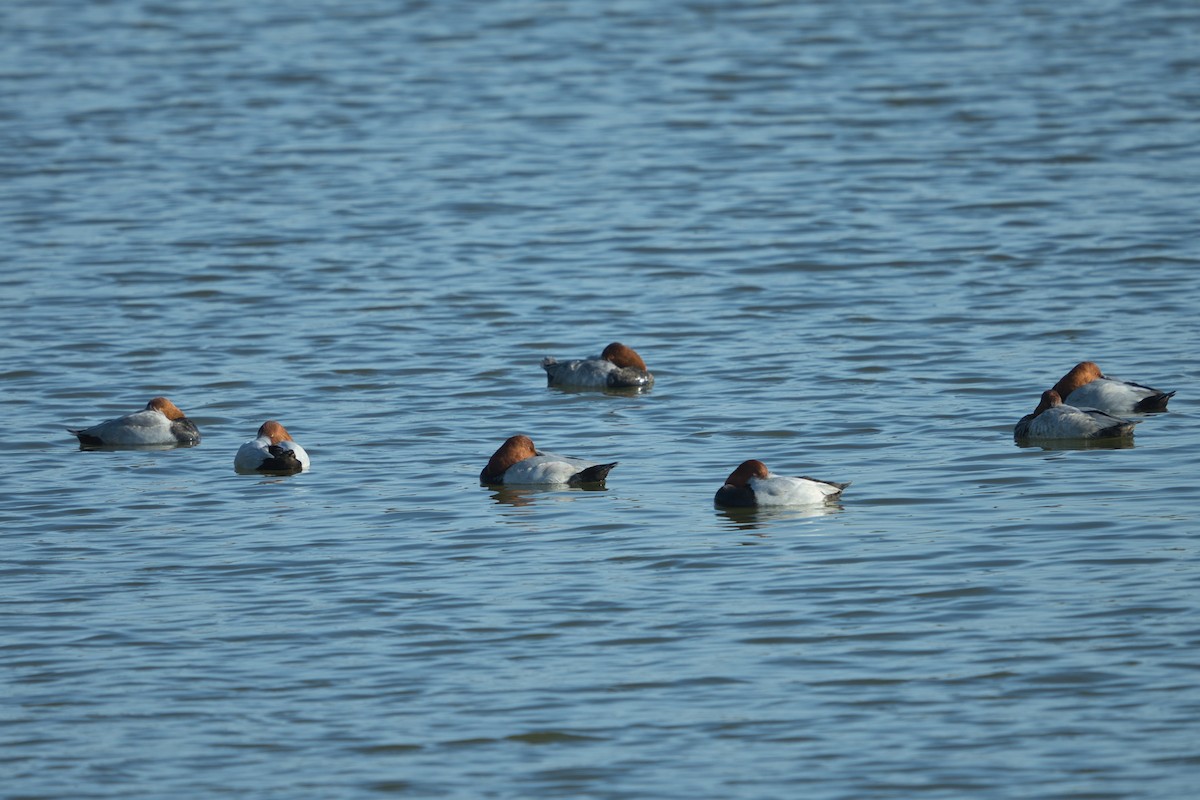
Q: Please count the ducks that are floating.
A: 7